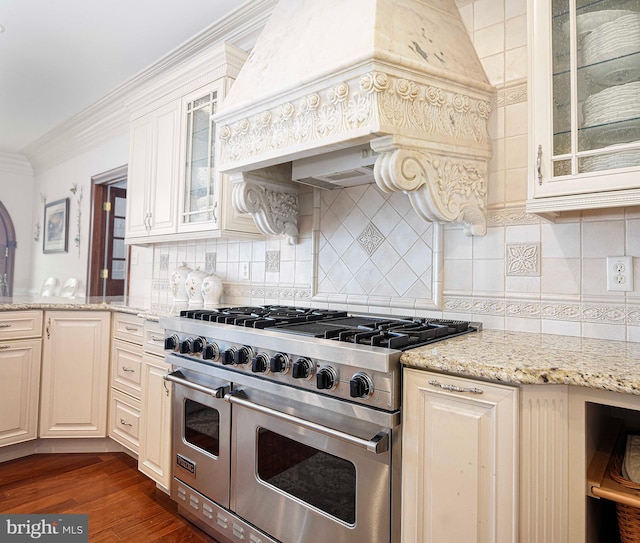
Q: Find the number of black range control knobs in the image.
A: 11